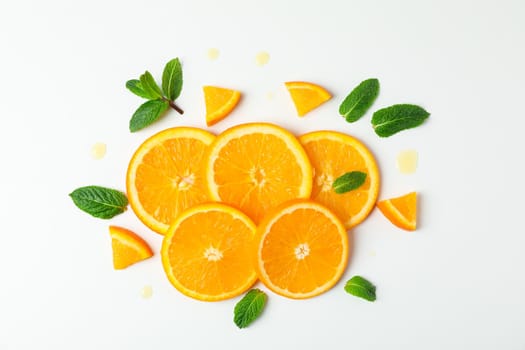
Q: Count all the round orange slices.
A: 5